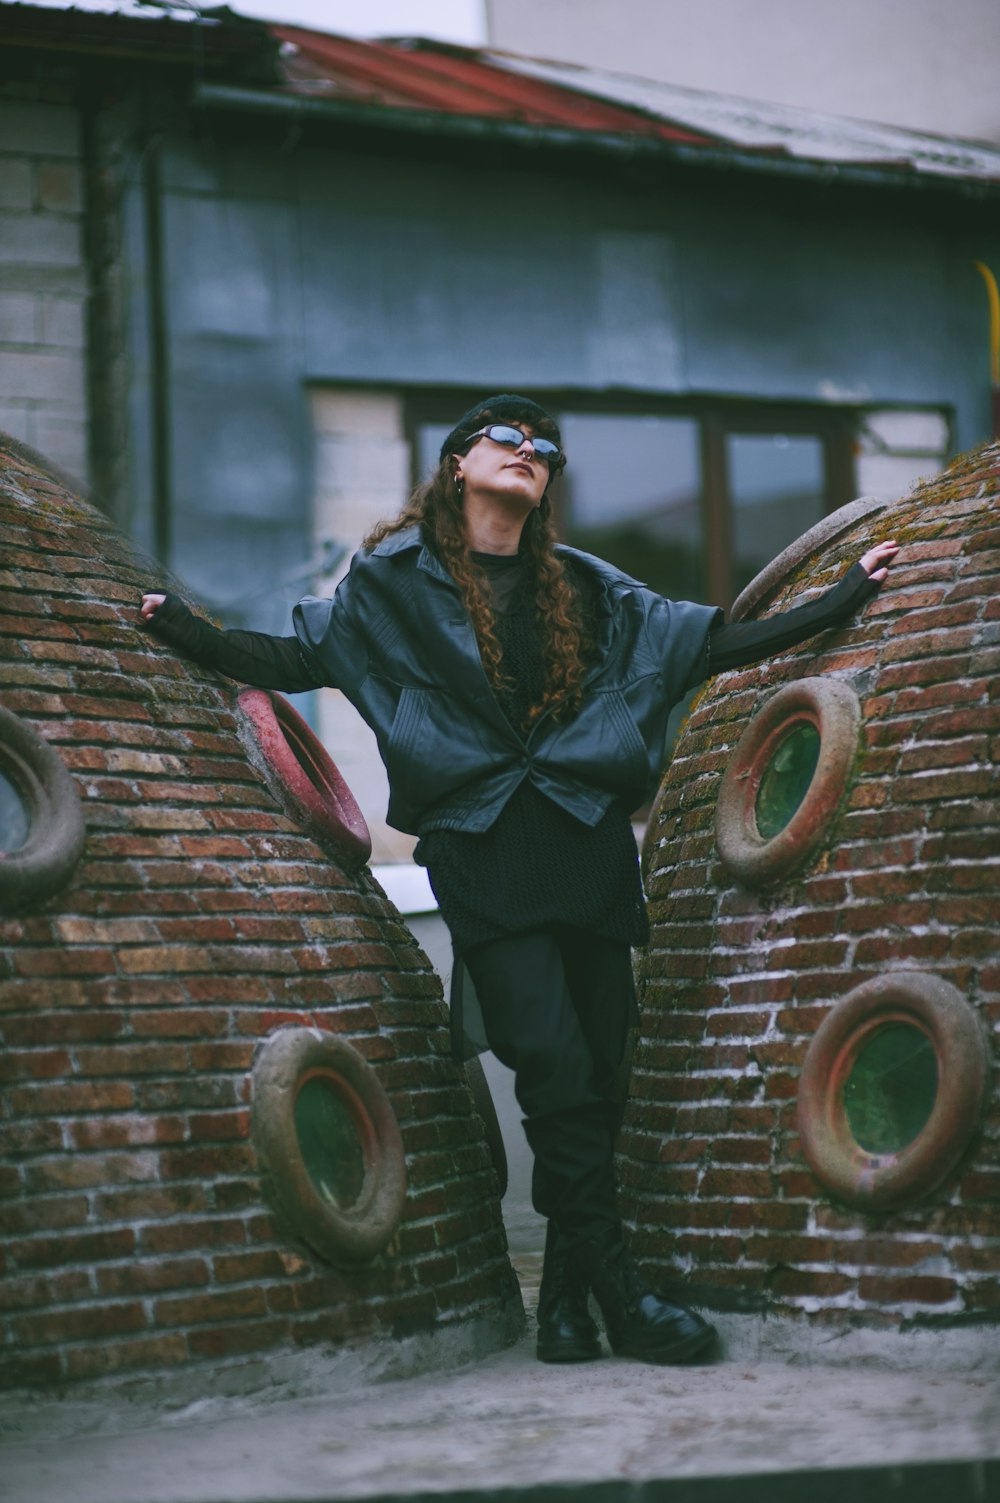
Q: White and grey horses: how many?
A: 0